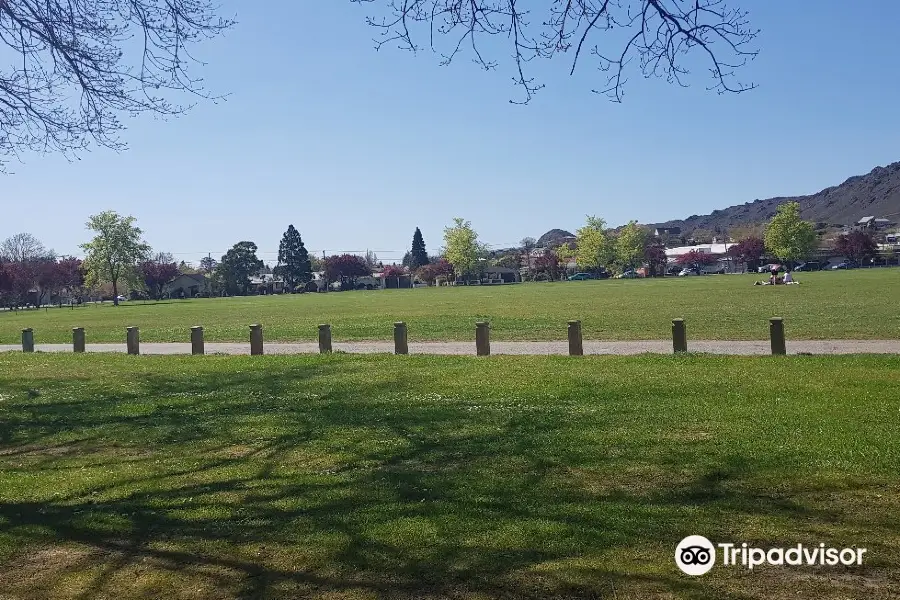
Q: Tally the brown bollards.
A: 11